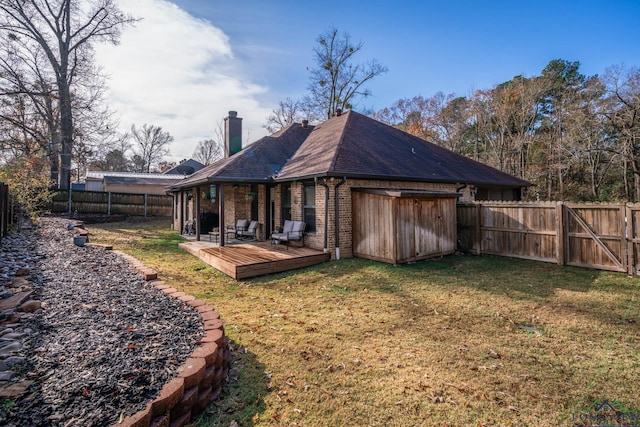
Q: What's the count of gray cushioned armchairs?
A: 2